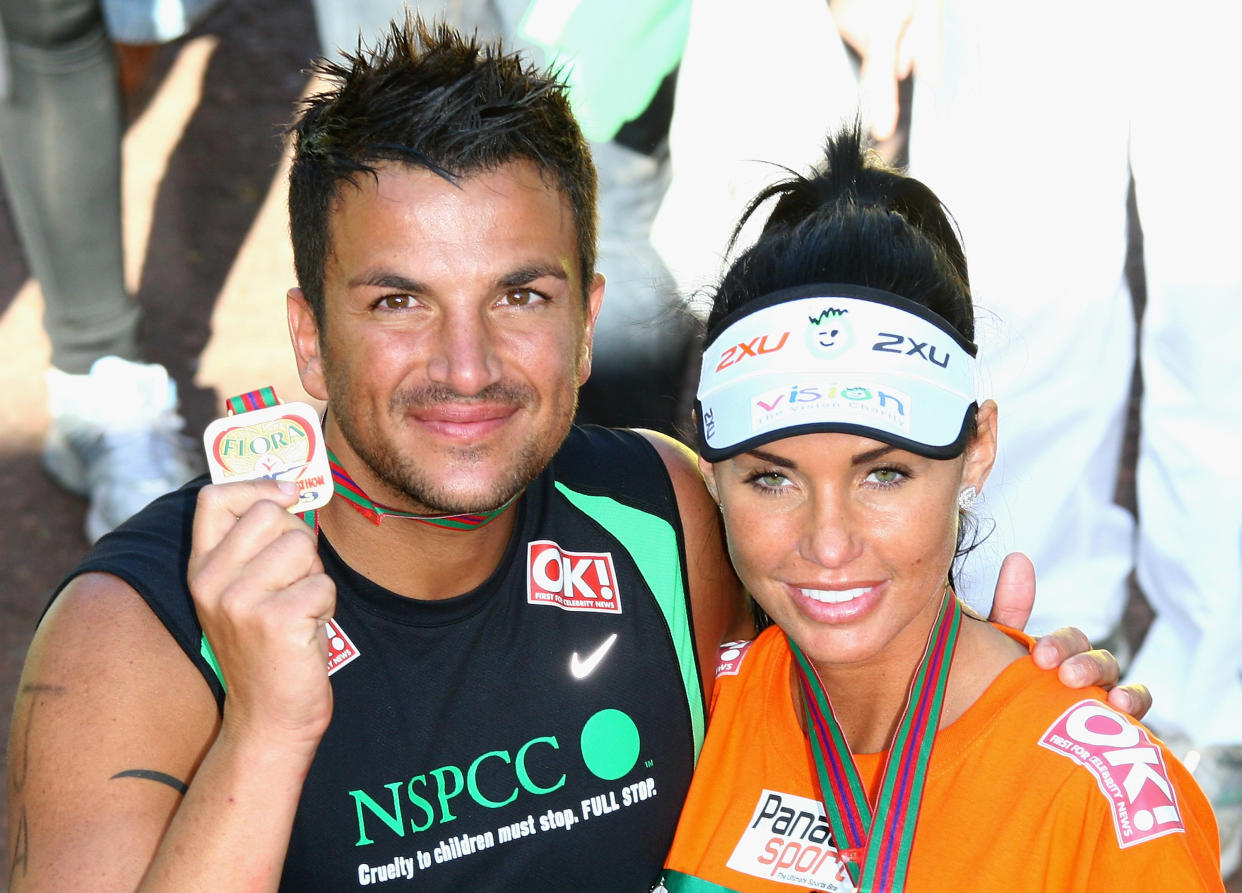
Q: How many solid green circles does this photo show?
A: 1